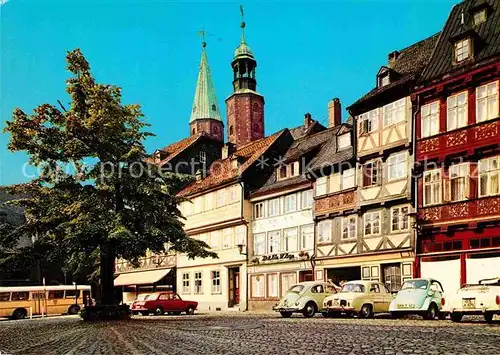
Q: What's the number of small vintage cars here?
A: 5